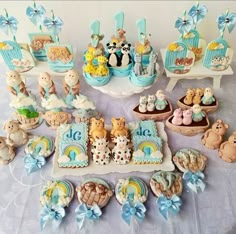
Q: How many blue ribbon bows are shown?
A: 12